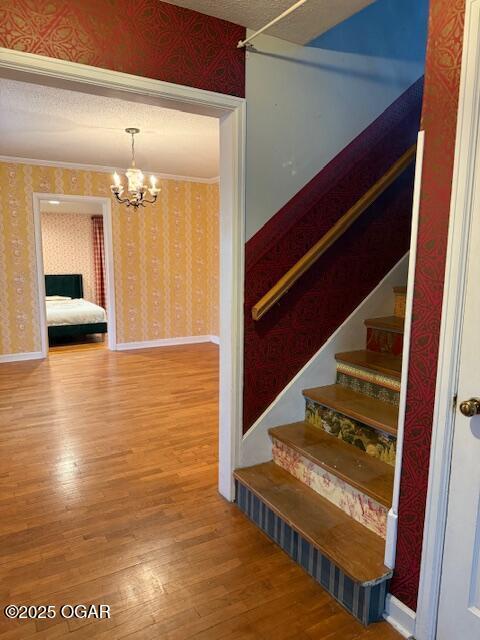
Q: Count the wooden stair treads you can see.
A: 6